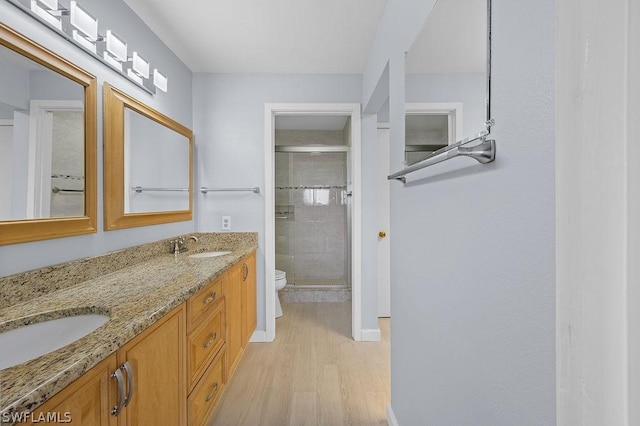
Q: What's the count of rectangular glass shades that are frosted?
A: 5